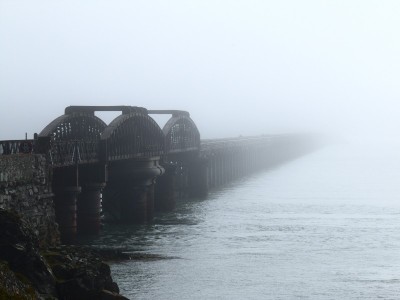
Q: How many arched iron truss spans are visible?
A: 3